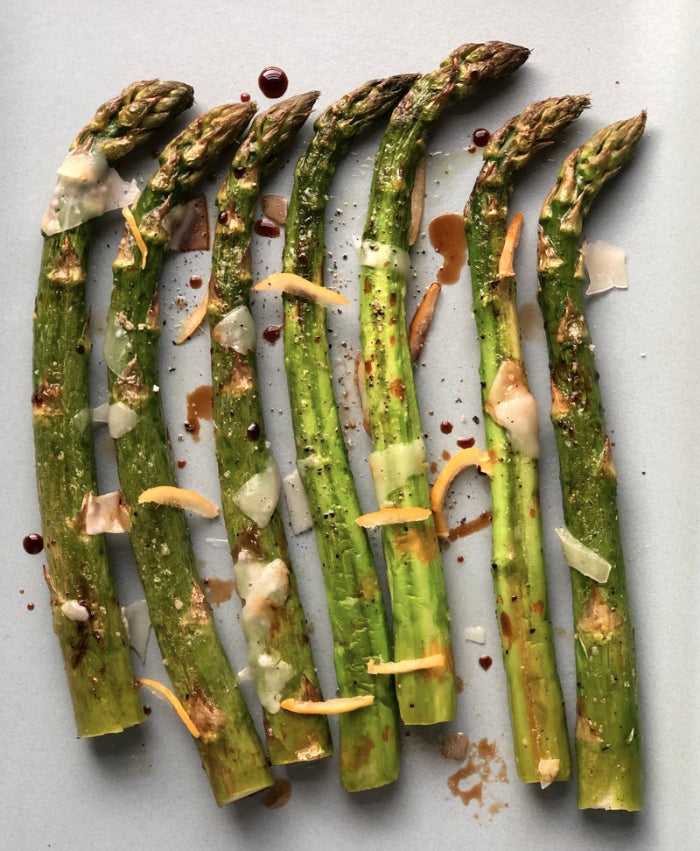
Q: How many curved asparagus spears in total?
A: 7